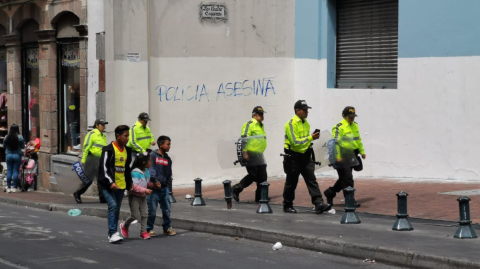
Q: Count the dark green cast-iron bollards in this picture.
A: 7